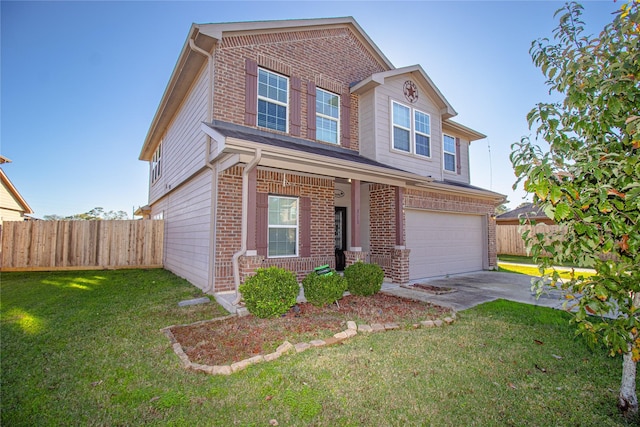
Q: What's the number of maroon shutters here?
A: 7